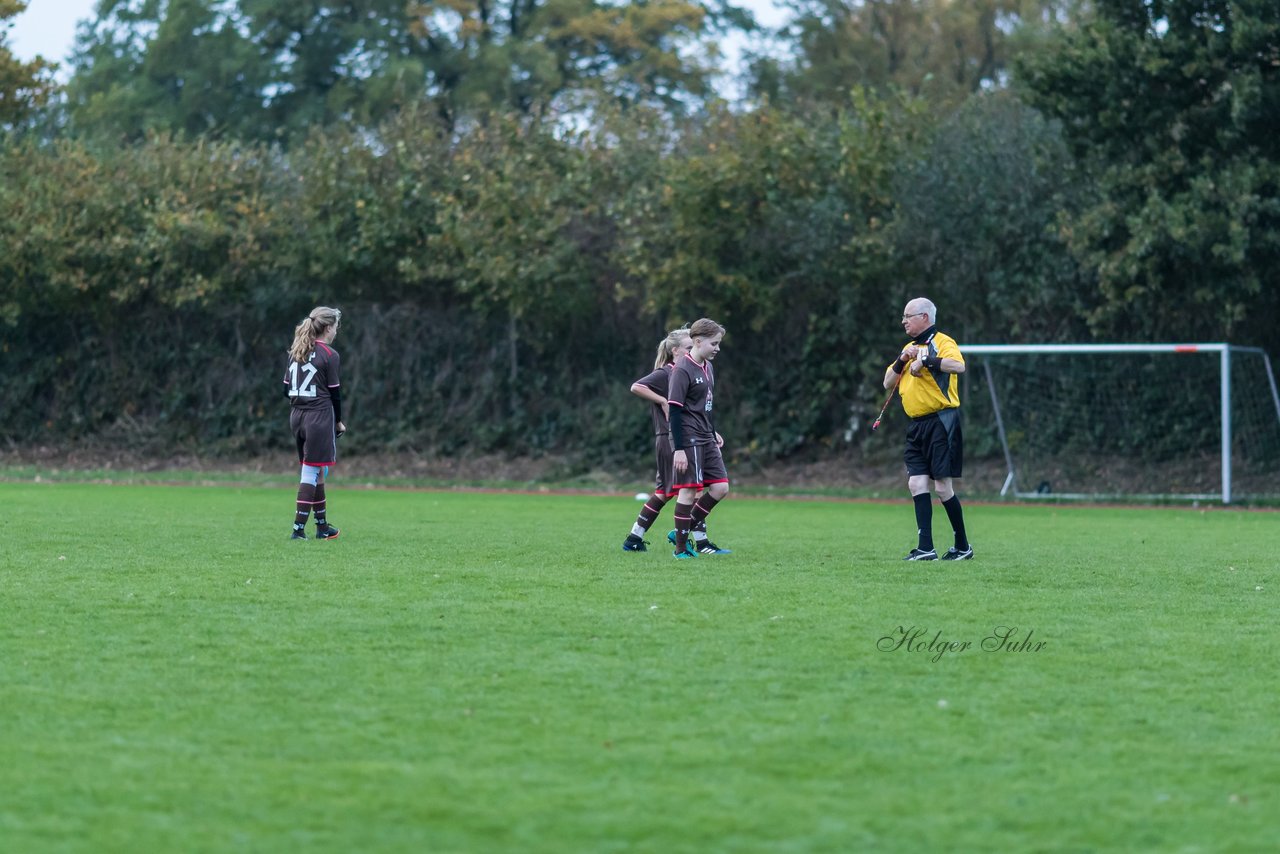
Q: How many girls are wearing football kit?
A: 3